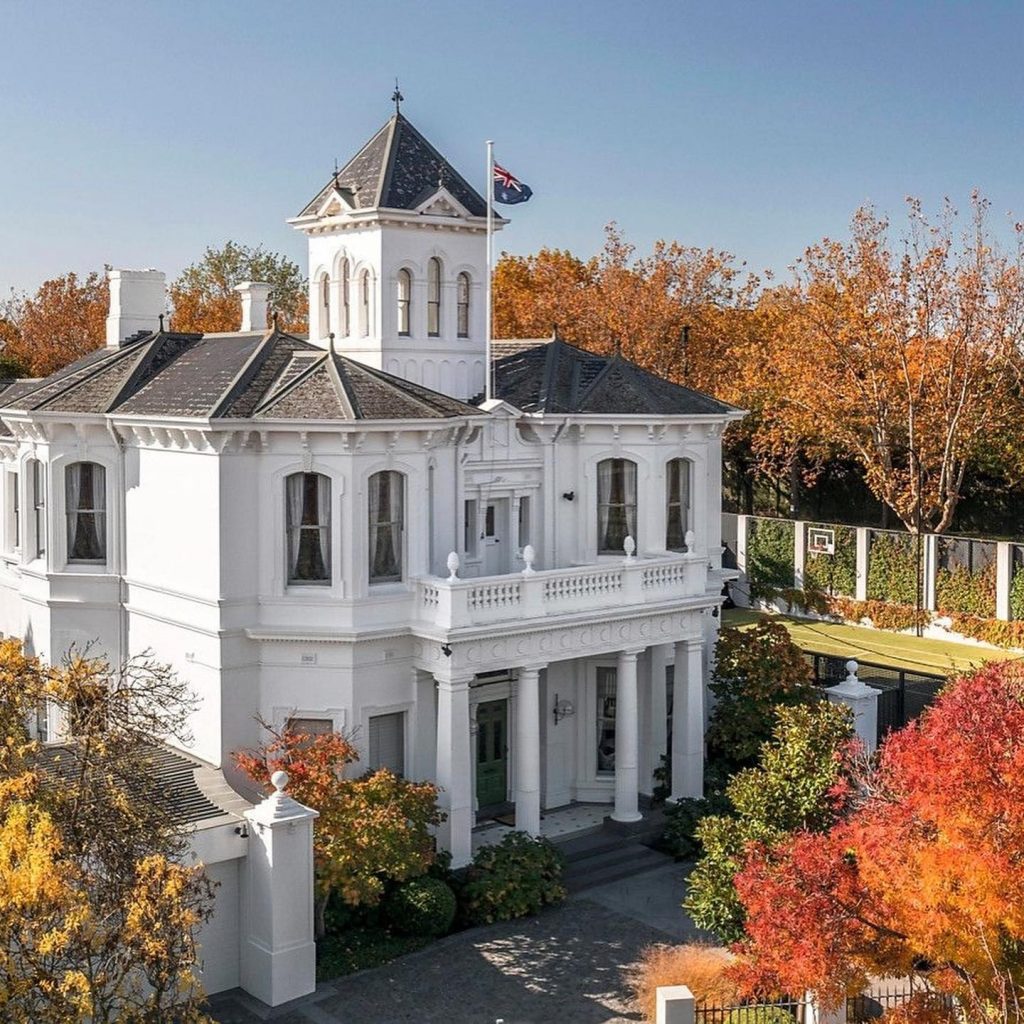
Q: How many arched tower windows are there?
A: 6